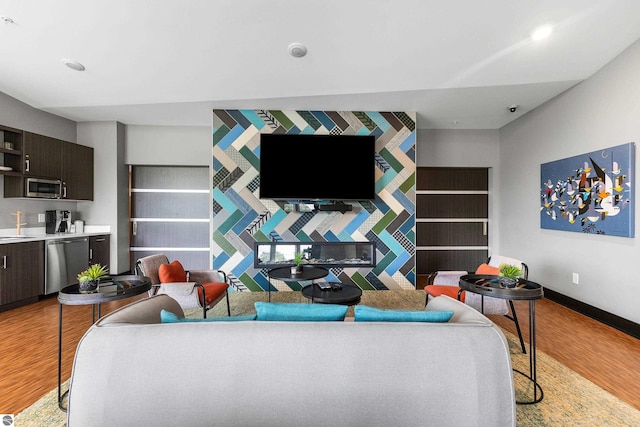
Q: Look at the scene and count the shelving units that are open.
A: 1